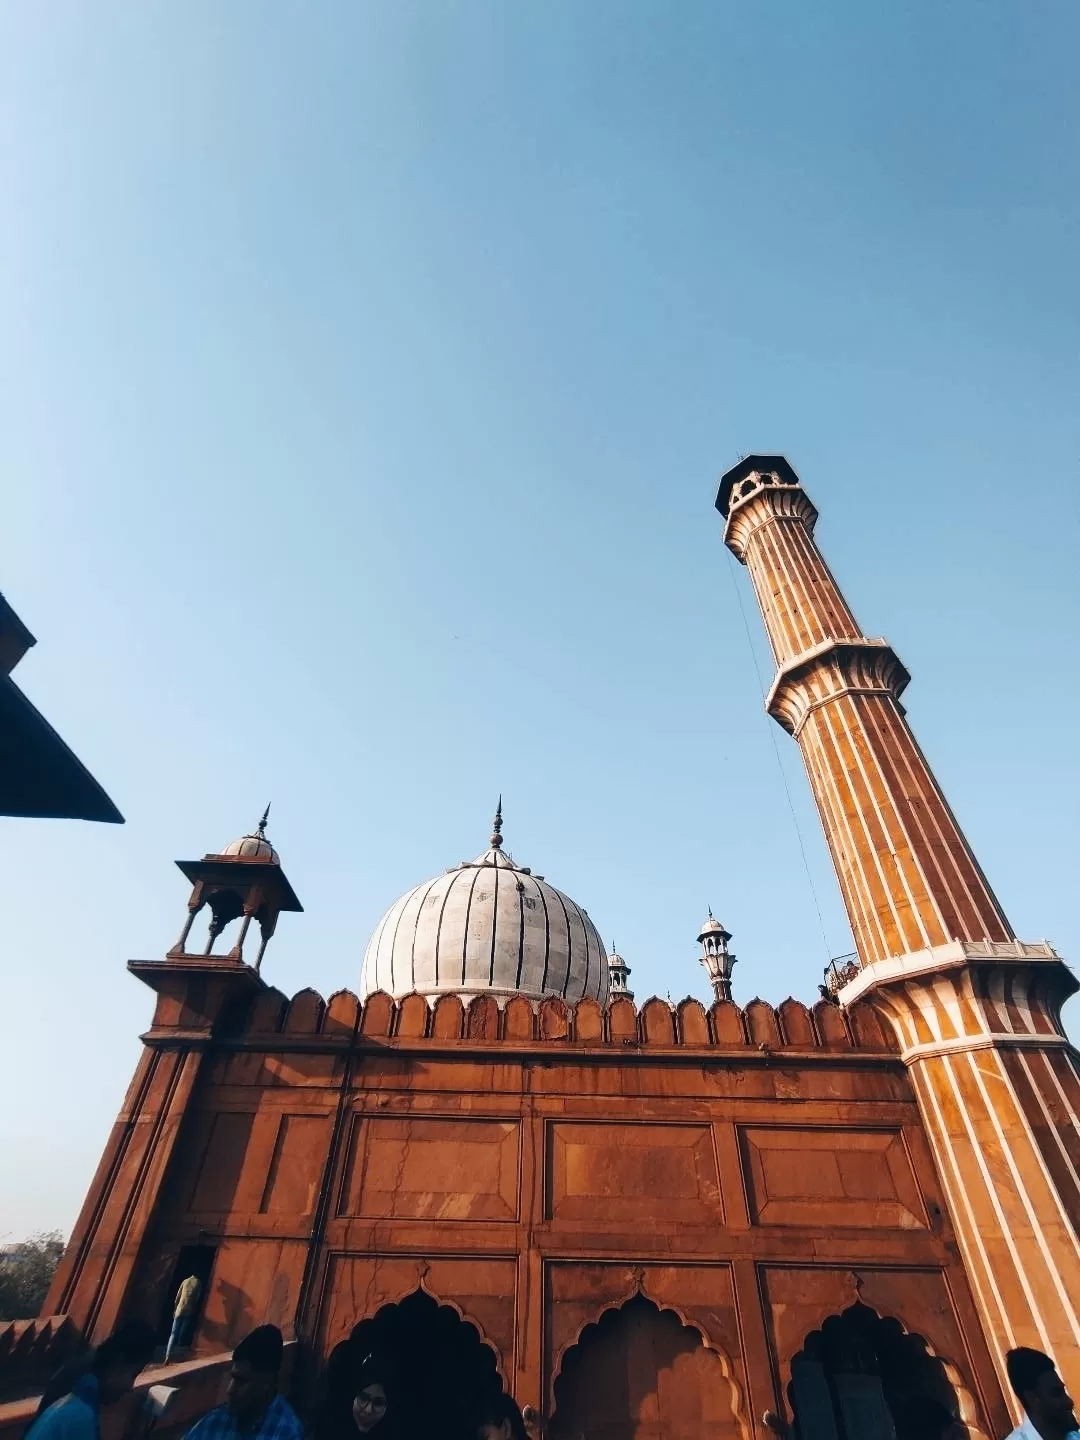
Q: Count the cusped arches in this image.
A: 3